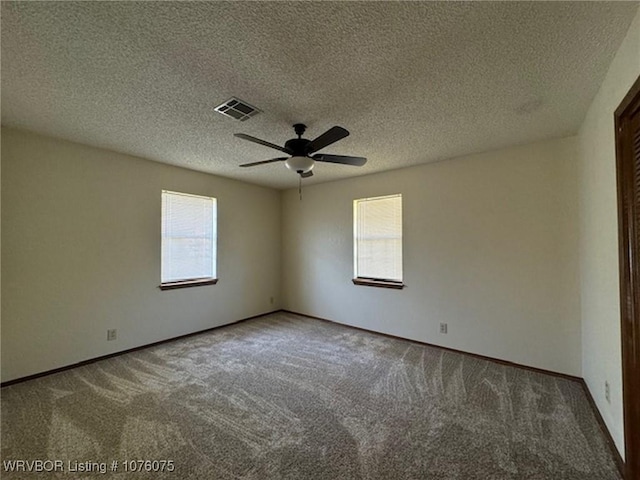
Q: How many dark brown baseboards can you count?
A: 3